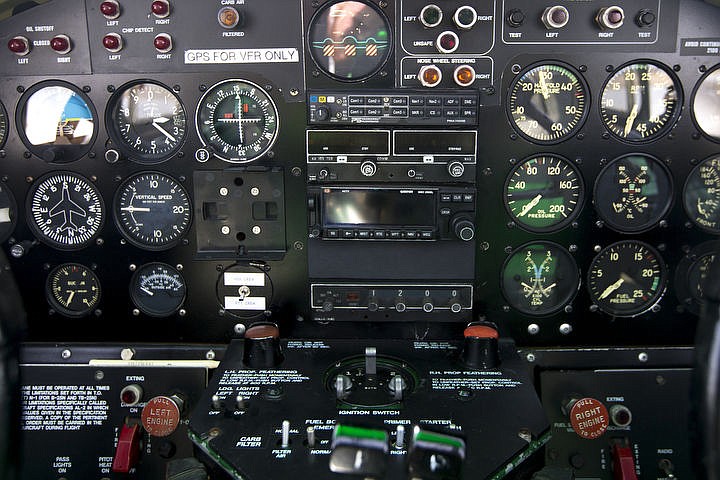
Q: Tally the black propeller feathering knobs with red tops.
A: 2